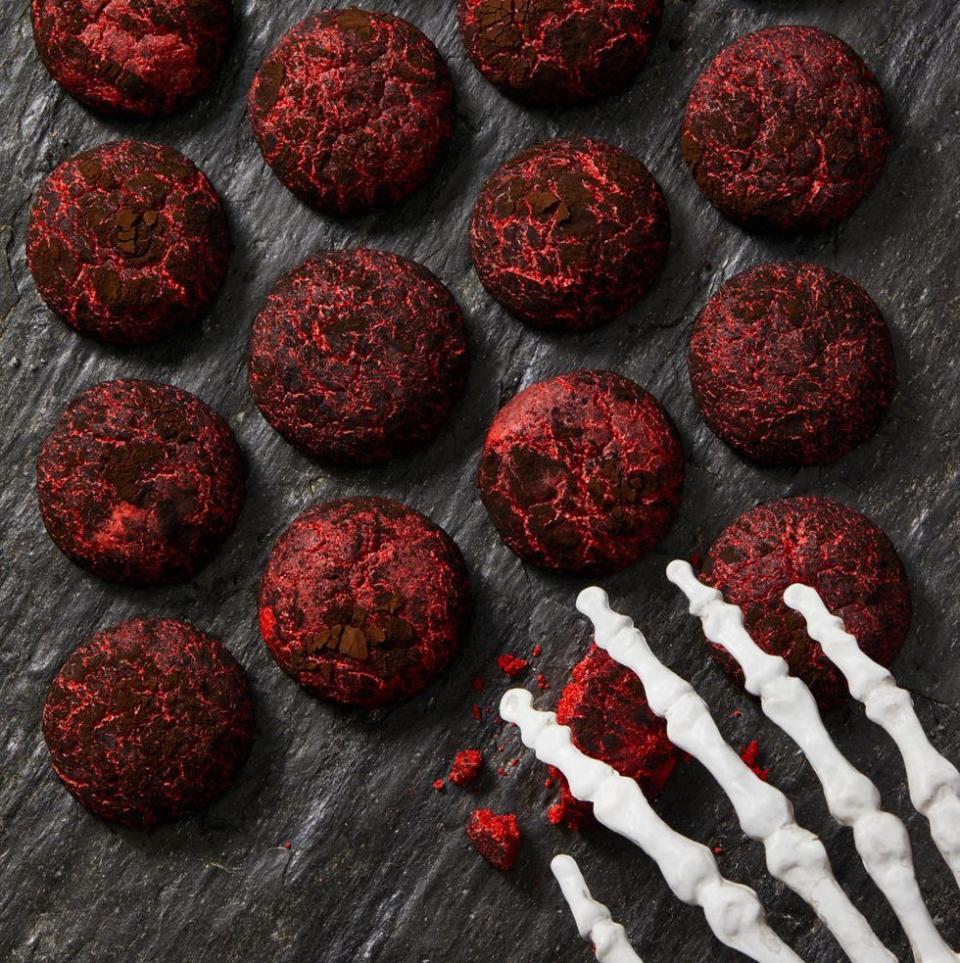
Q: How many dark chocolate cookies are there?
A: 14